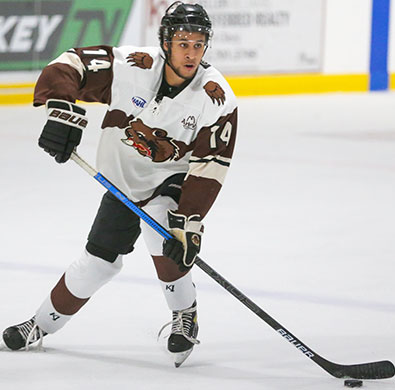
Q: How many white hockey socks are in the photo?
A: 2